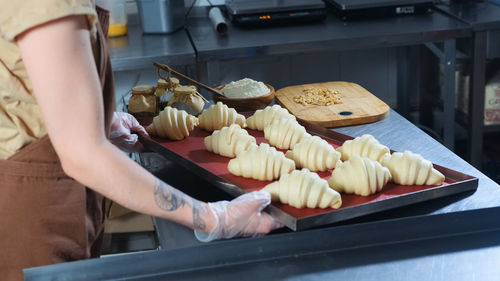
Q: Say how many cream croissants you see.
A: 11